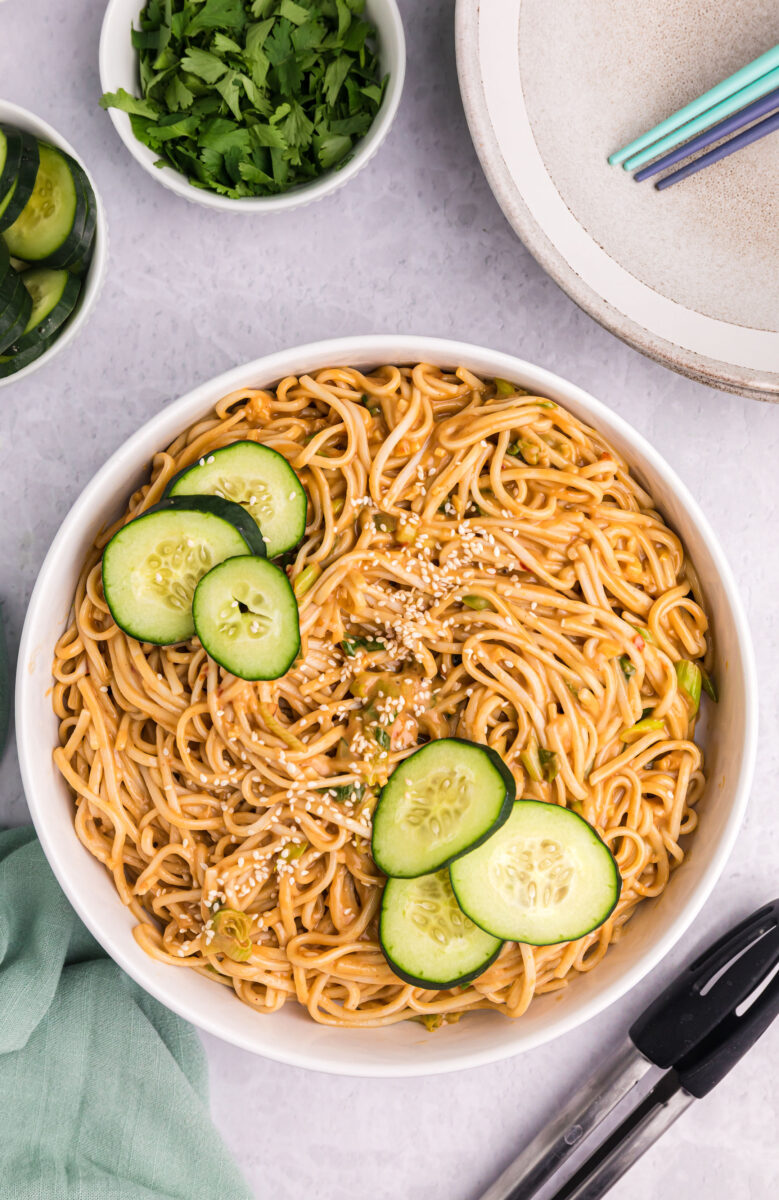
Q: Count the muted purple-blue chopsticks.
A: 2